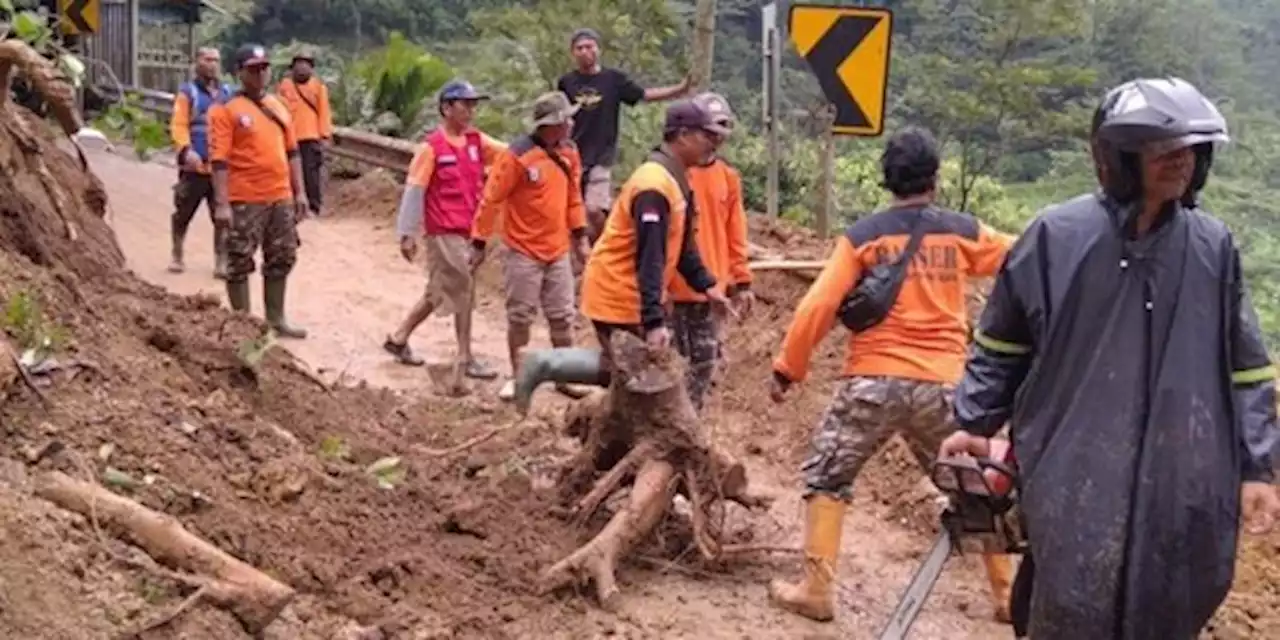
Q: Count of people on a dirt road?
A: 10